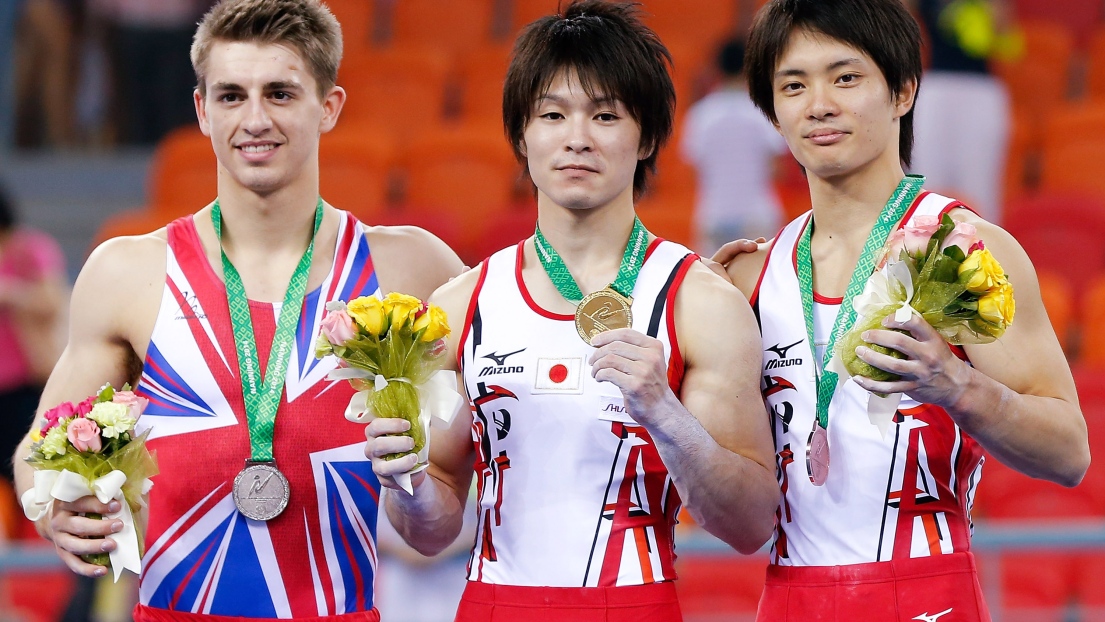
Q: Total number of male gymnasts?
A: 3